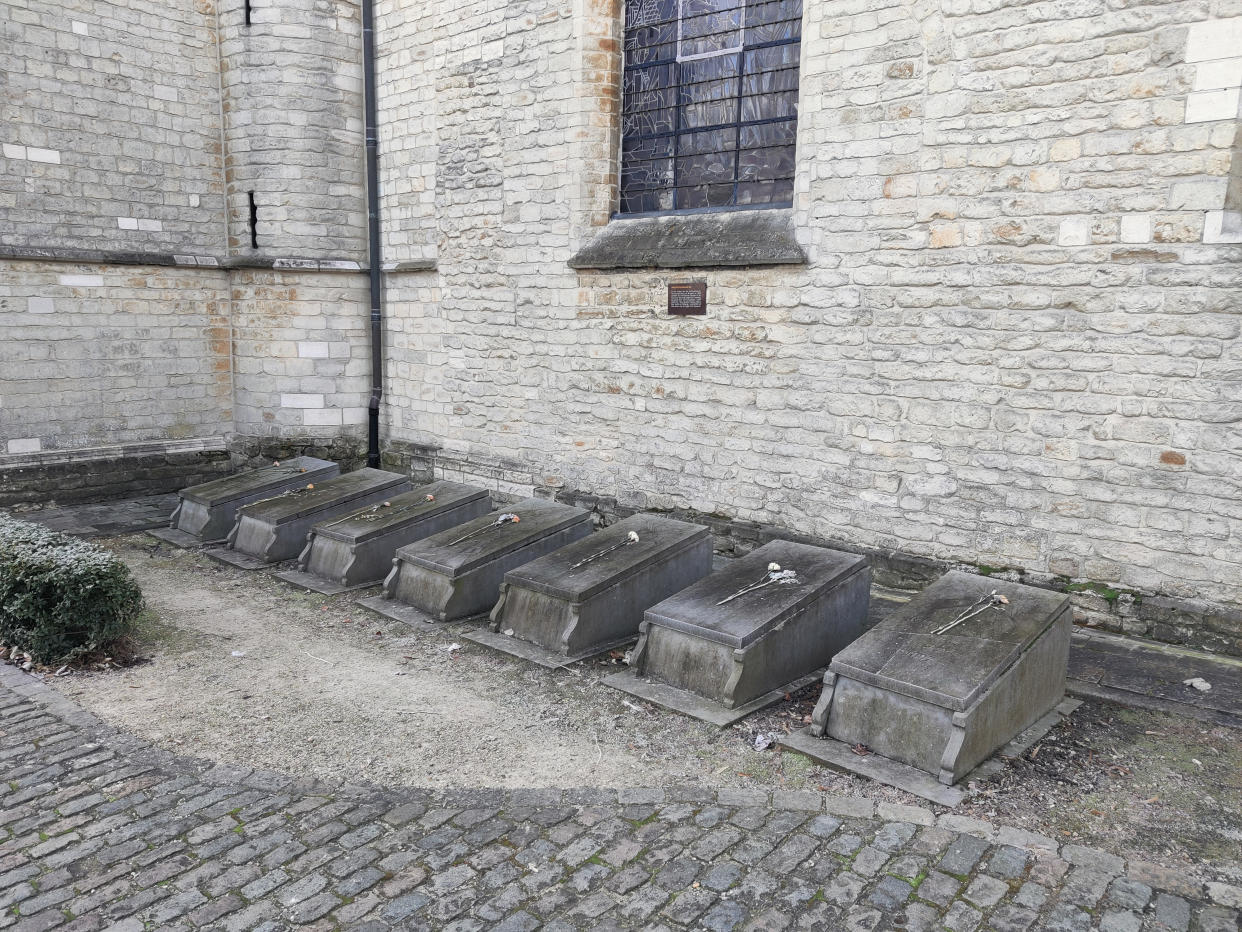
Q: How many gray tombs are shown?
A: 7